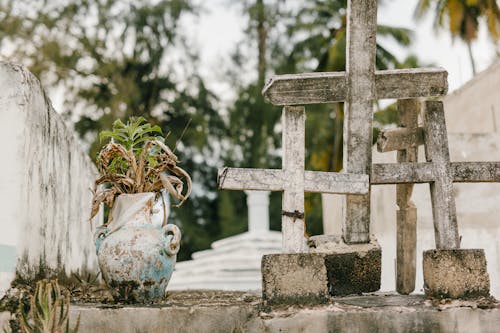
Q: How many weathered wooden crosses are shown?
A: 4